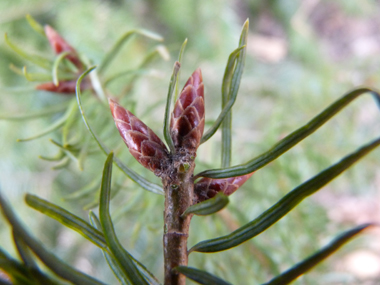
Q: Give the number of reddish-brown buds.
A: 5